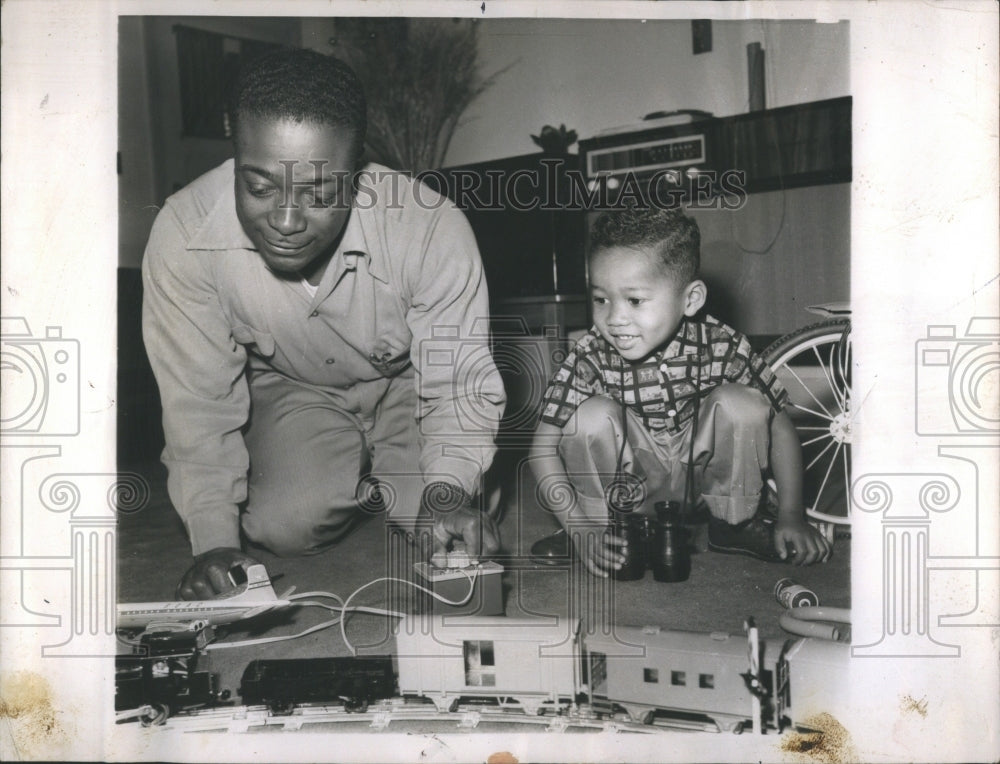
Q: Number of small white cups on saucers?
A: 0